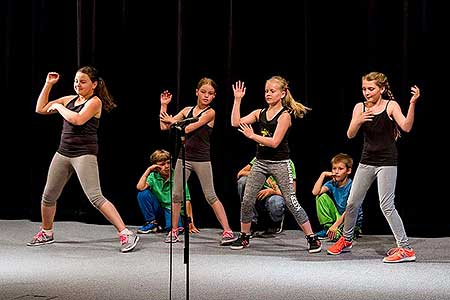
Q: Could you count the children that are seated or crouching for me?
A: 3